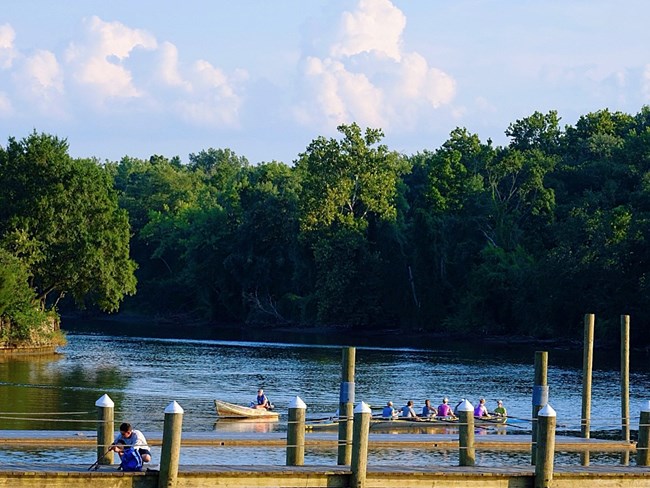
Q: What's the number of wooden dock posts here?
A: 11